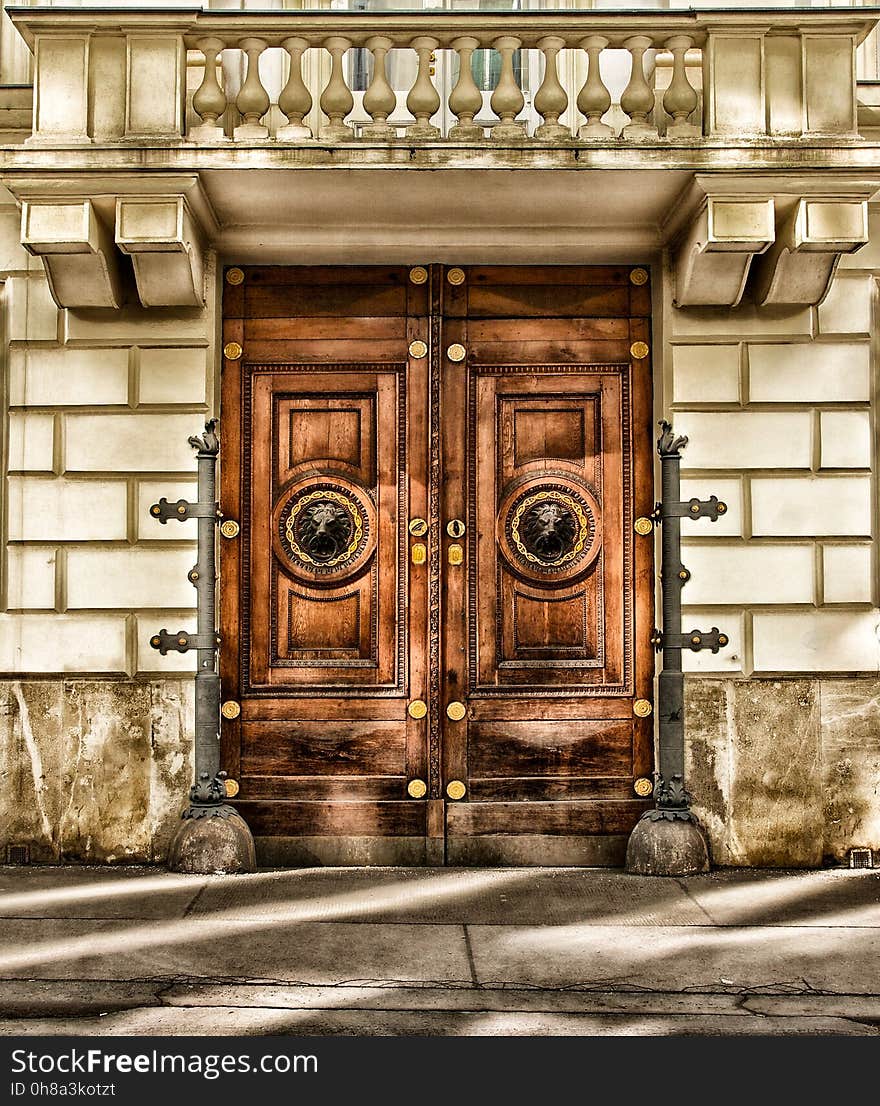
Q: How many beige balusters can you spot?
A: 12